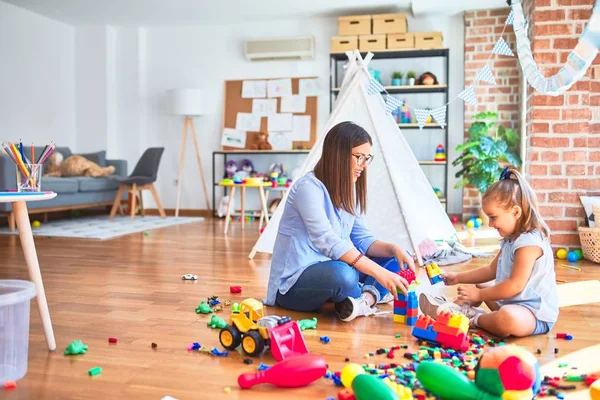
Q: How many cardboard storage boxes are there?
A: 6